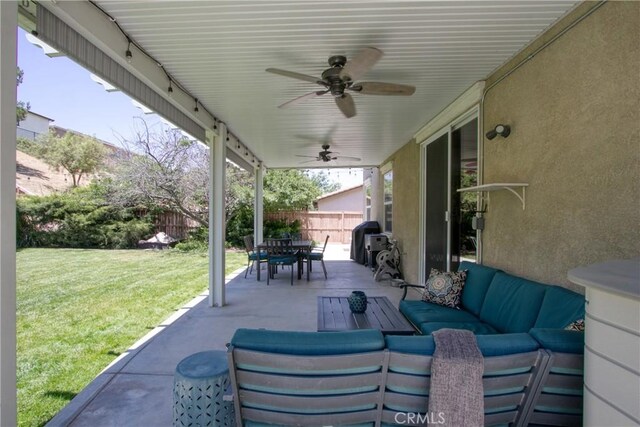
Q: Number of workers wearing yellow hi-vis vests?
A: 0